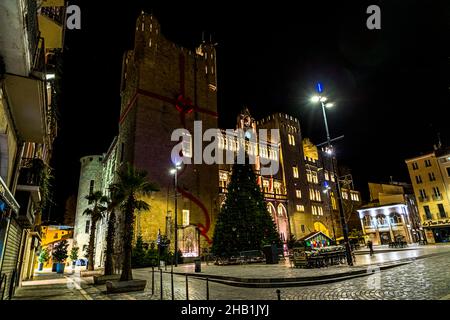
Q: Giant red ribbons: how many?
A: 1